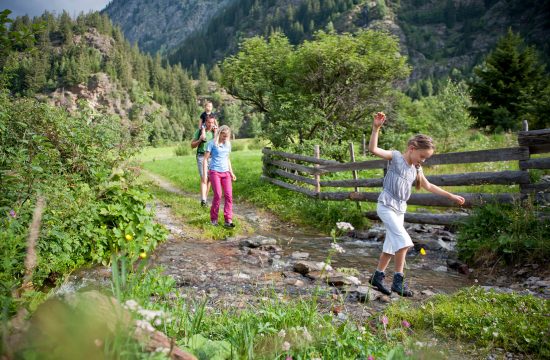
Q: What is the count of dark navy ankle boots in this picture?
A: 2